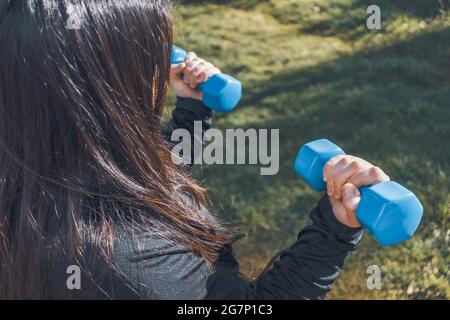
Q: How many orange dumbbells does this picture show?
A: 0